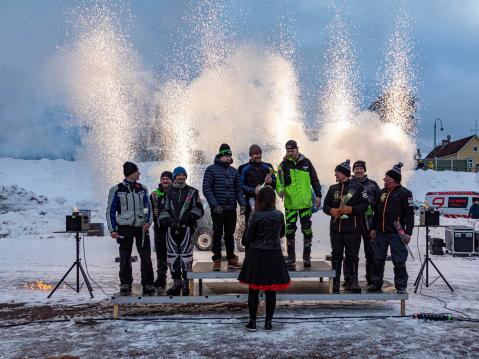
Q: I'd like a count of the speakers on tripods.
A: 2